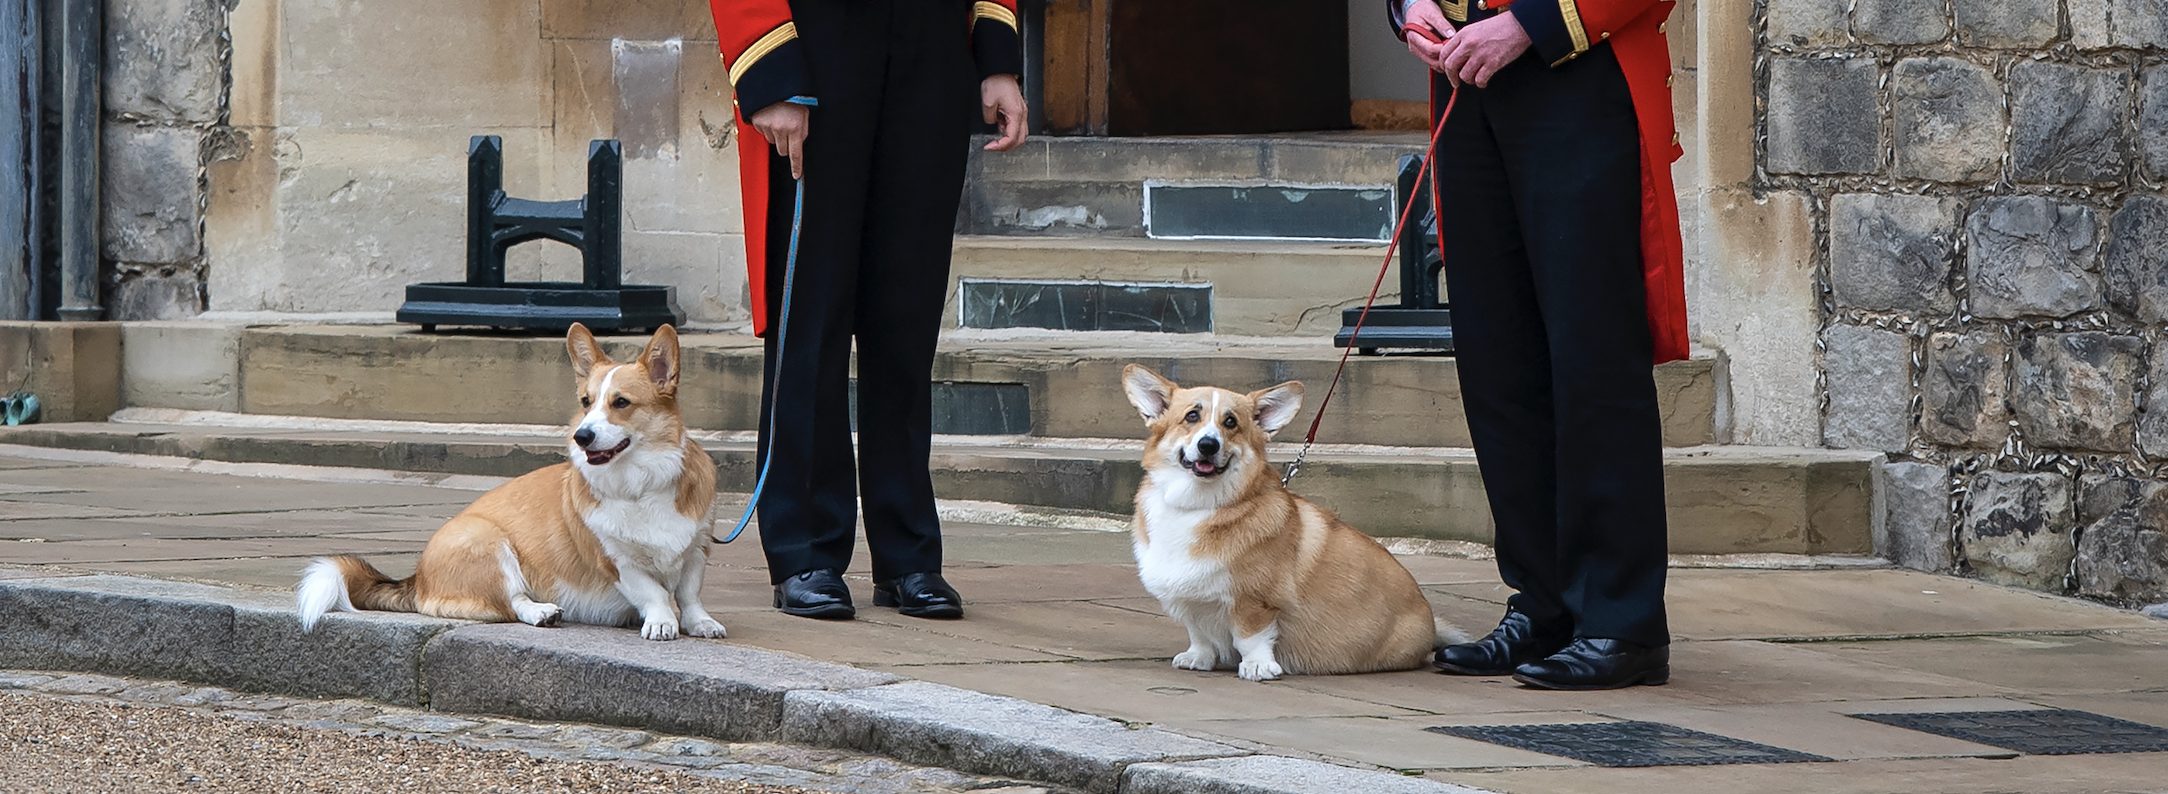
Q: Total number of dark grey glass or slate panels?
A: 3